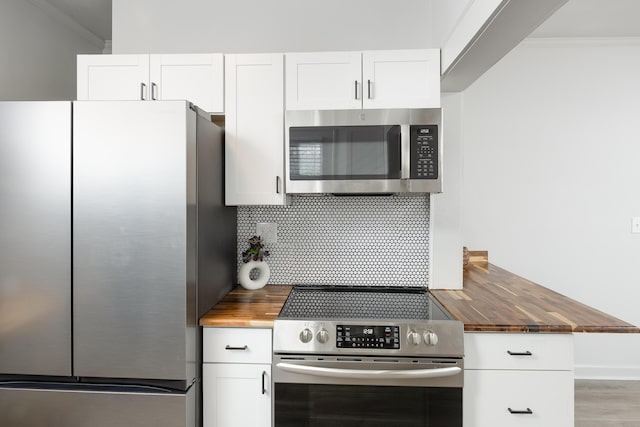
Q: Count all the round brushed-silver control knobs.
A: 4